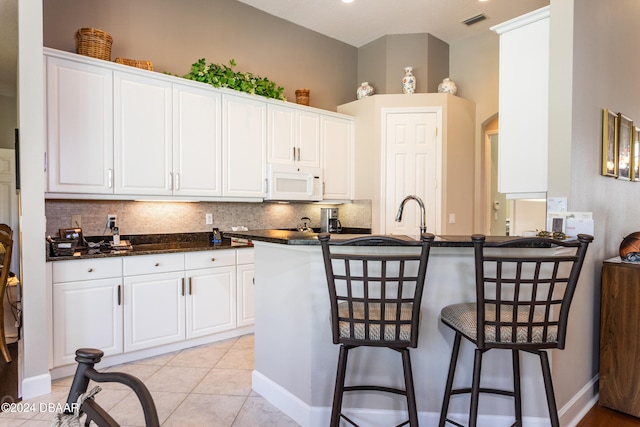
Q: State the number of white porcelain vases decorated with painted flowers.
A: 3